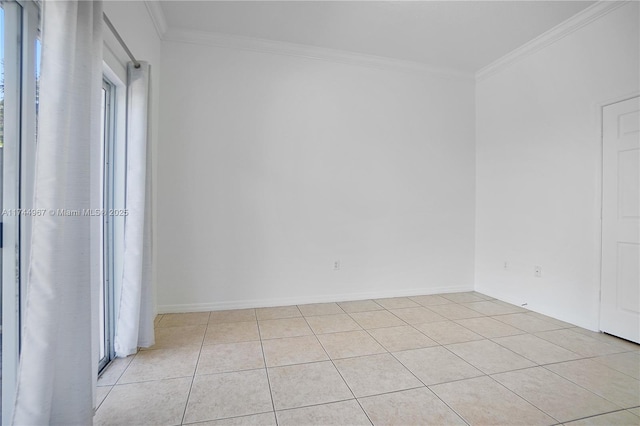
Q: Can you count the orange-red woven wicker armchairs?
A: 0